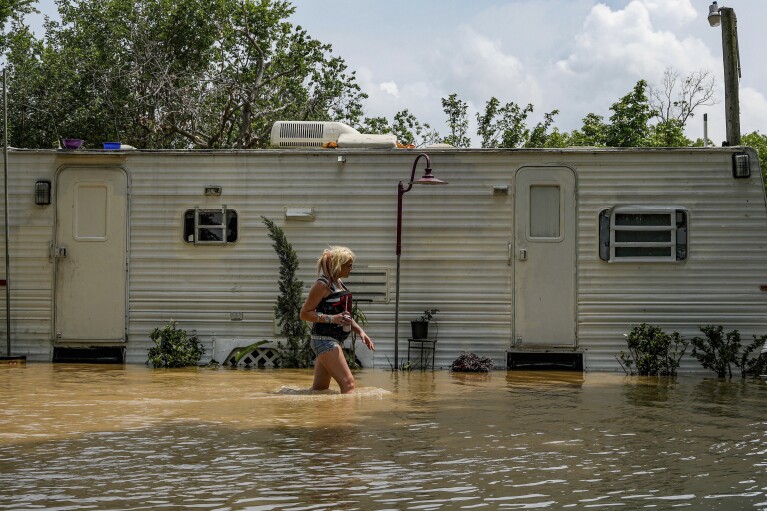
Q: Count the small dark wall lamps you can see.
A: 2